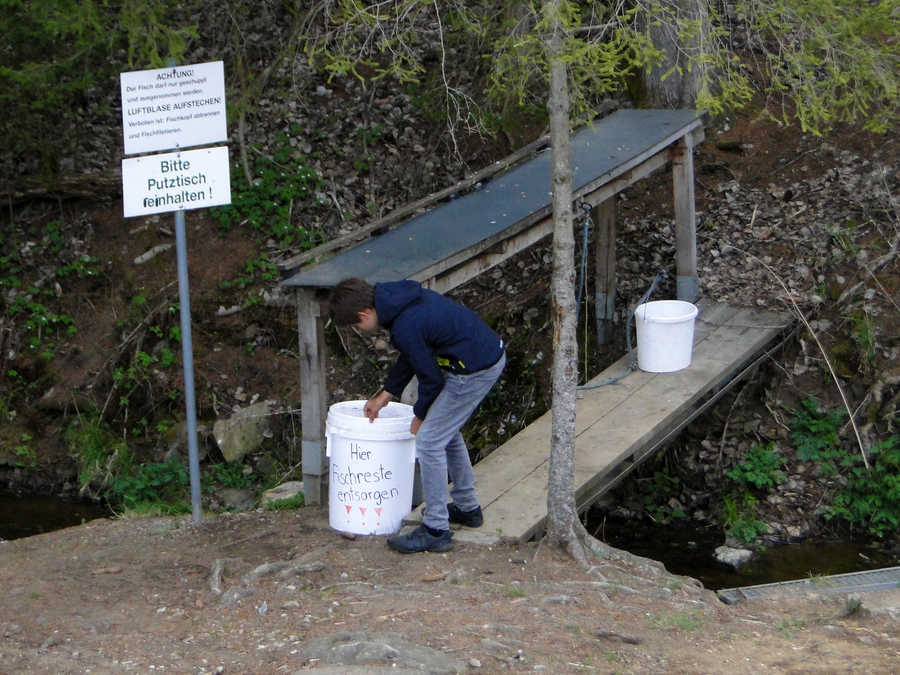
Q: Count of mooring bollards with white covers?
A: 0